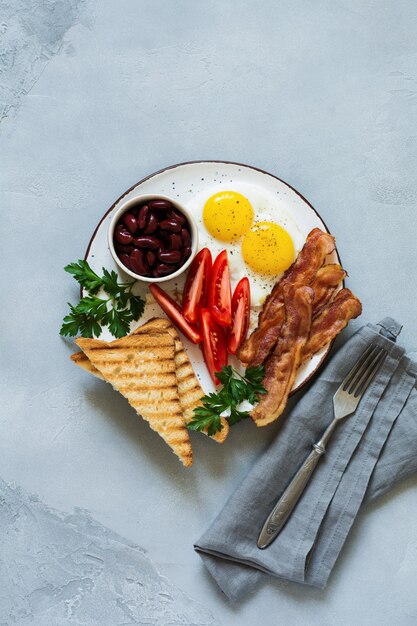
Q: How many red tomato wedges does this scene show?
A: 5